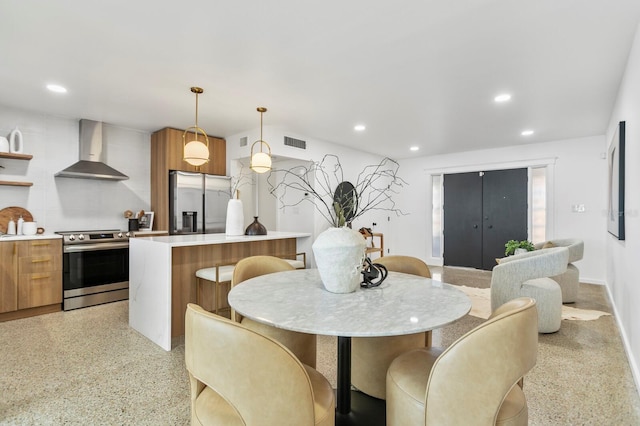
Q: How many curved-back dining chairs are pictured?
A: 4